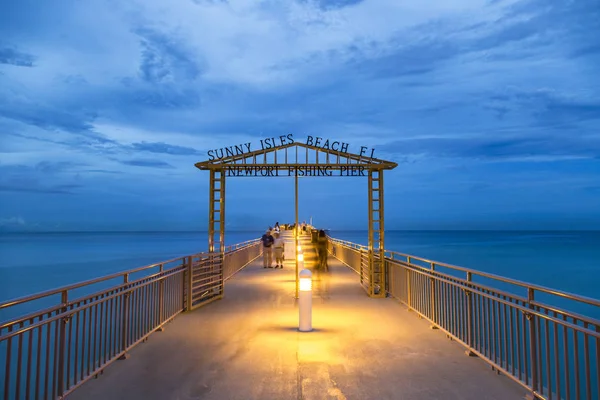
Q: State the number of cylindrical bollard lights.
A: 3